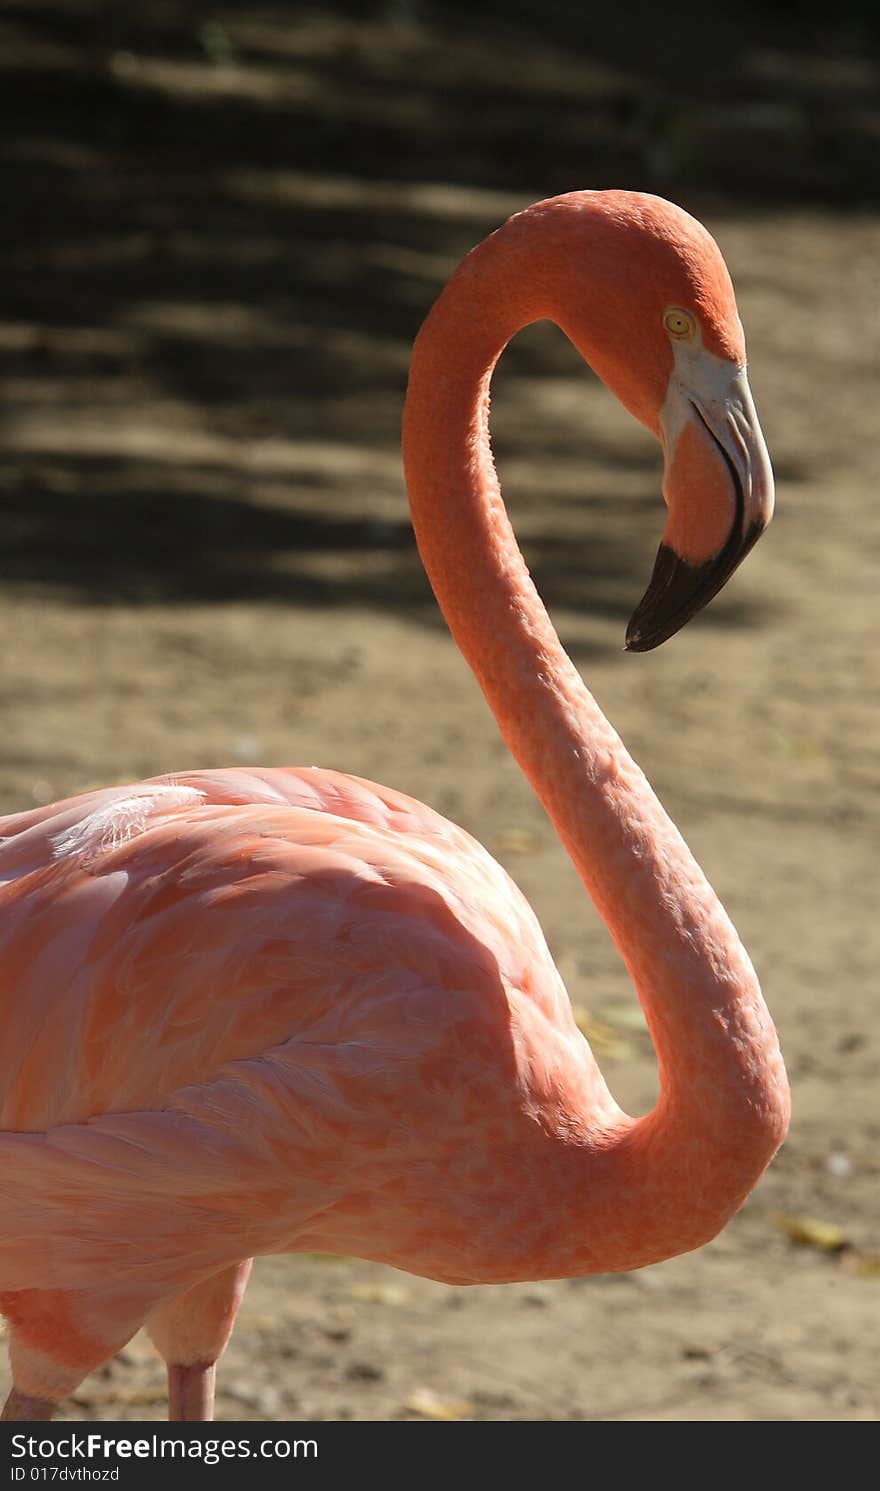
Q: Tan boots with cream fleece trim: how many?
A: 0